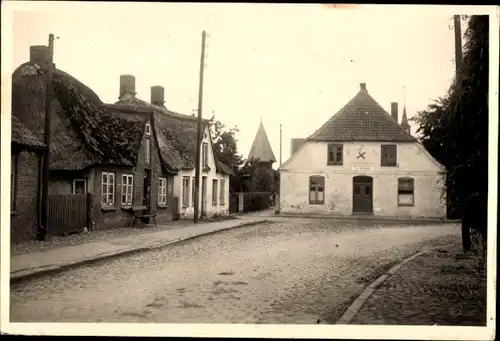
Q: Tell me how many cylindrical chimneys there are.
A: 2